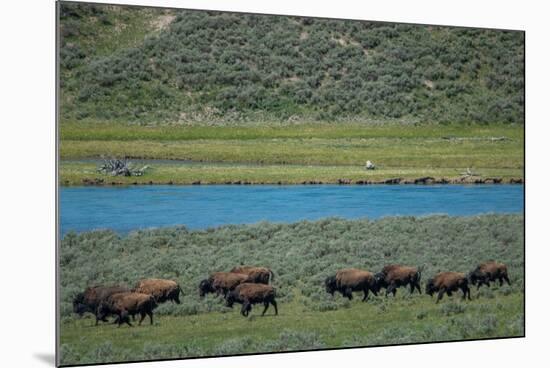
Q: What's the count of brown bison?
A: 10